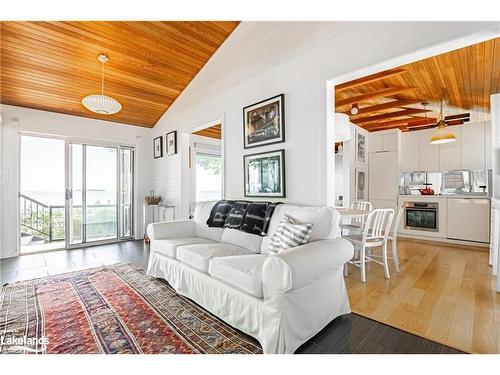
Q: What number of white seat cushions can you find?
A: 3